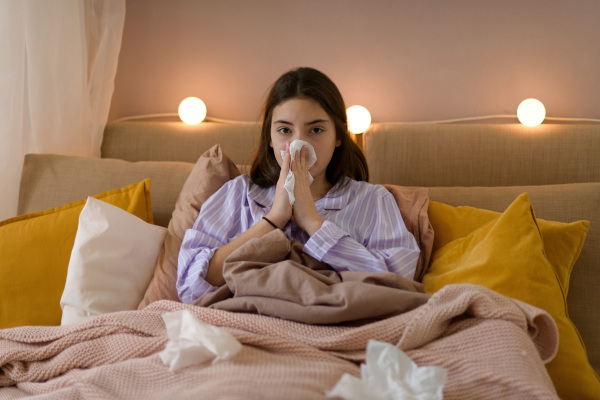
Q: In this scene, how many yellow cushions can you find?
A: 3